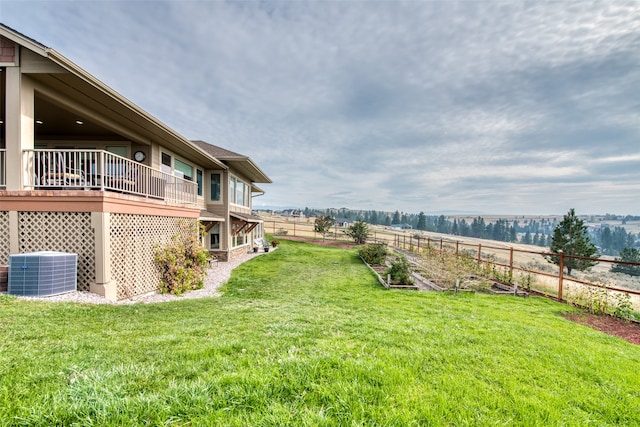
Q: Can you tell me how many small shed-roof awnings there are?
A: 2